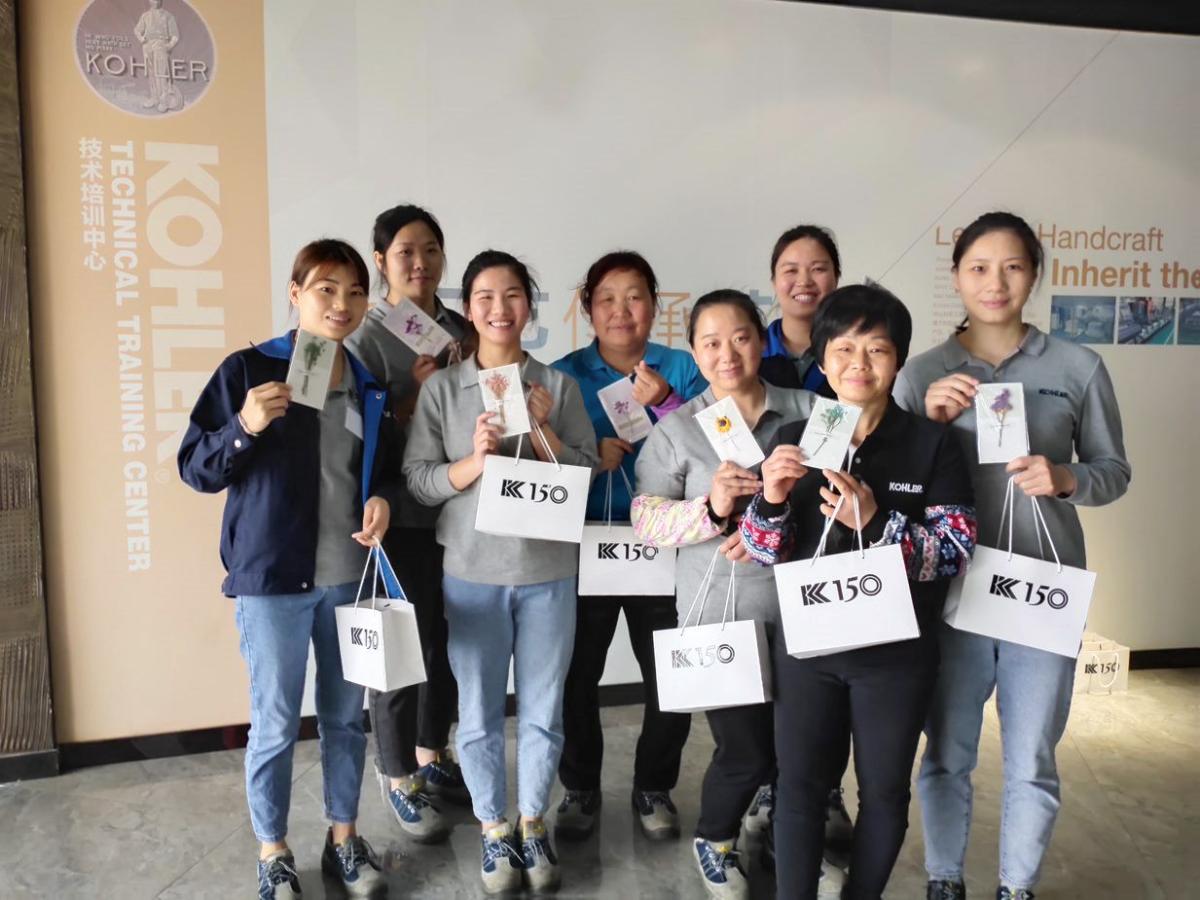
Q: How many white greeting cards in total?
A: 7